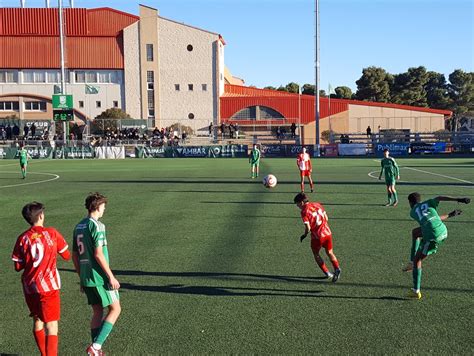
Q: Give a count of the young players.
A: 8